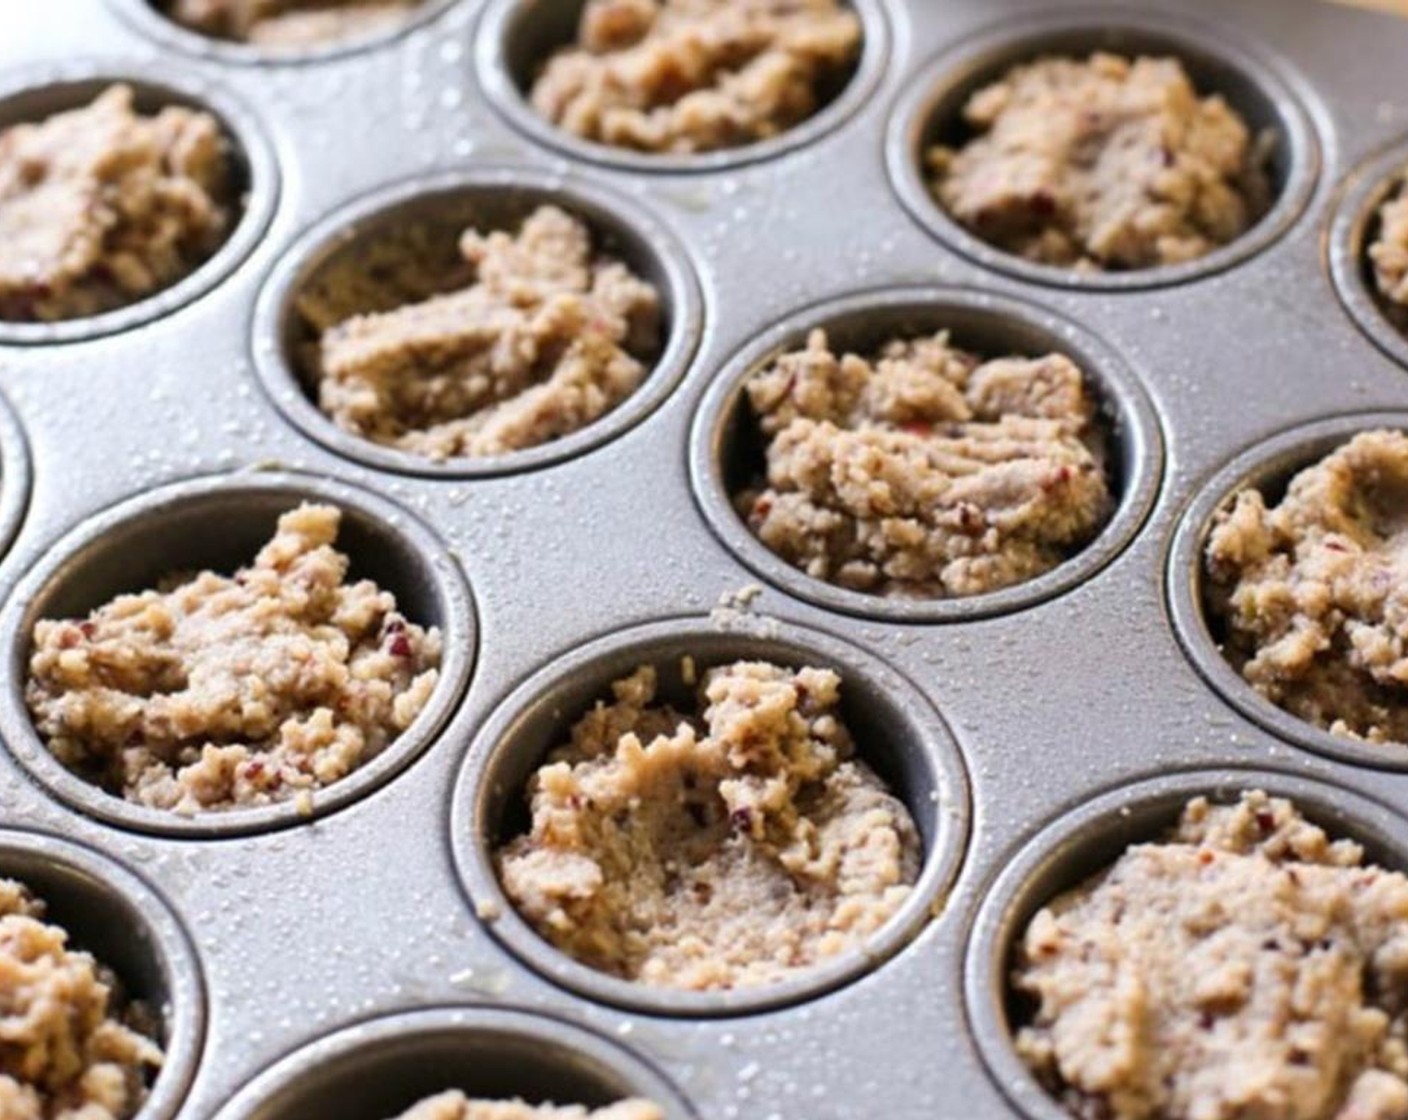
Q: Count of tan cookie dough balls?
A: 13